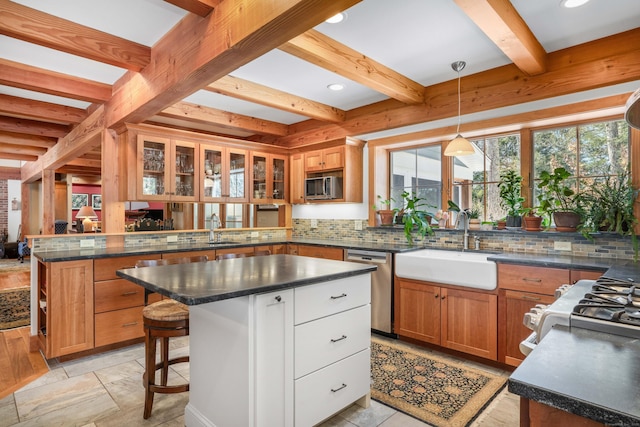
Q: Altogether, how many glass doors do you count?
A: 6